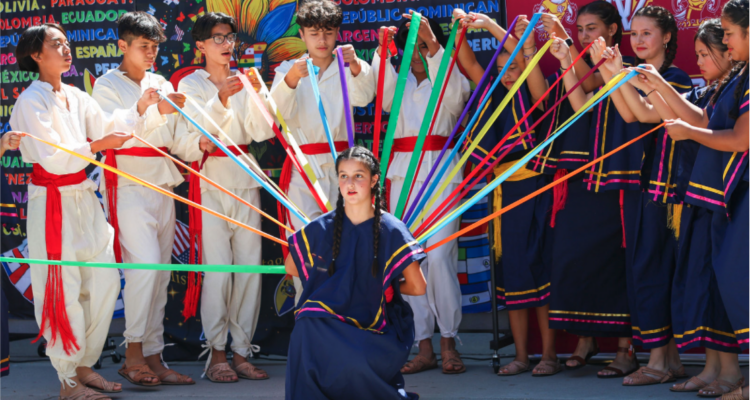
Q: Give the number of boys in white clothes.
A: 5